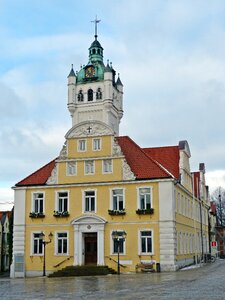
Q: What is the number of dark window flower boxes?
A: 4